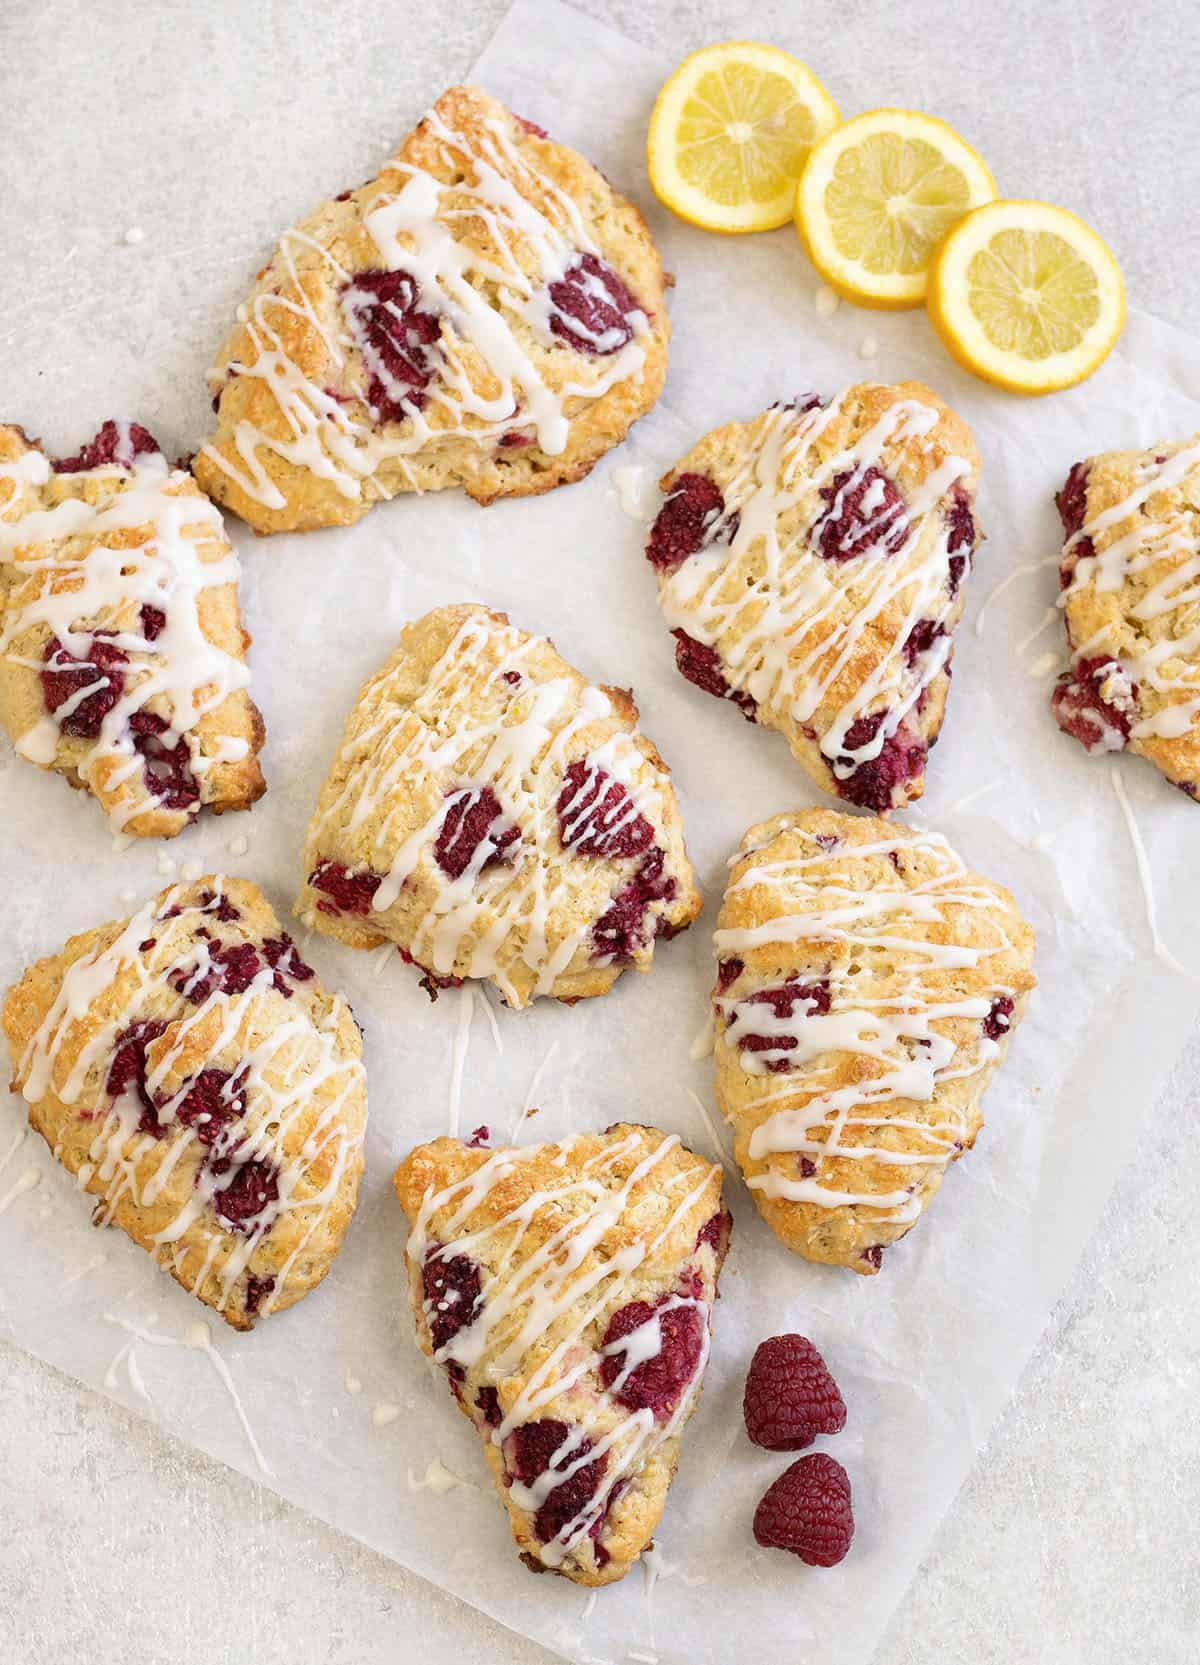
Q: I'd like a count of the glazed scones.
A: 8